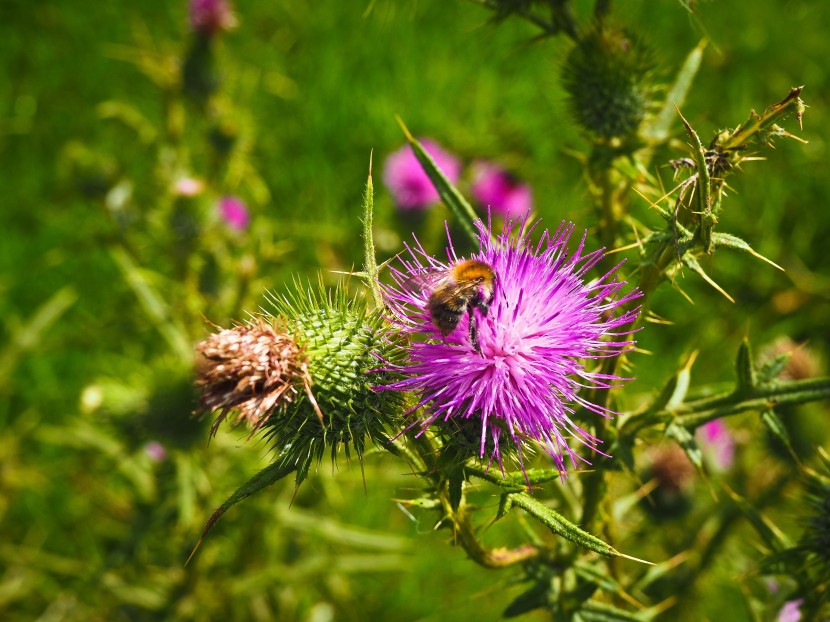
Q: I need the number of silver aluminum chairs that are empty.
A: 0